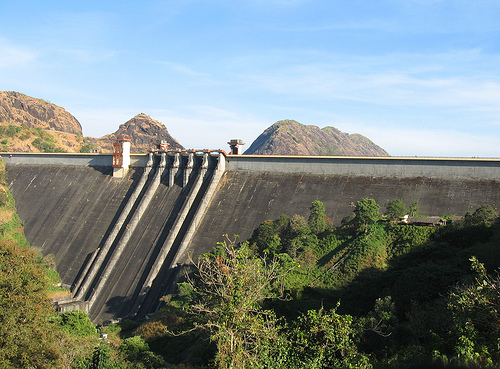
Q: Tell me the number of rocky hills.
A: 3